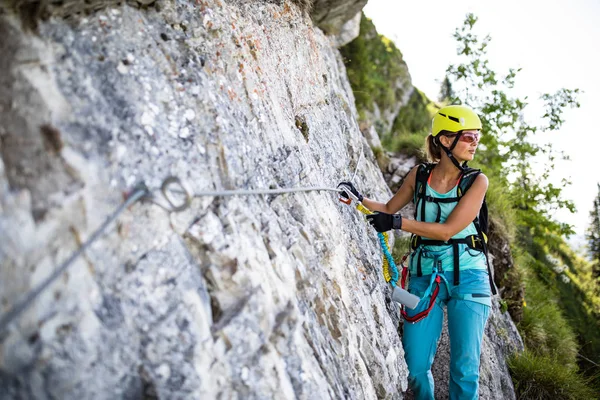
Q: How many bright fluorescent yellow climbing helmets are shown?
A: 1